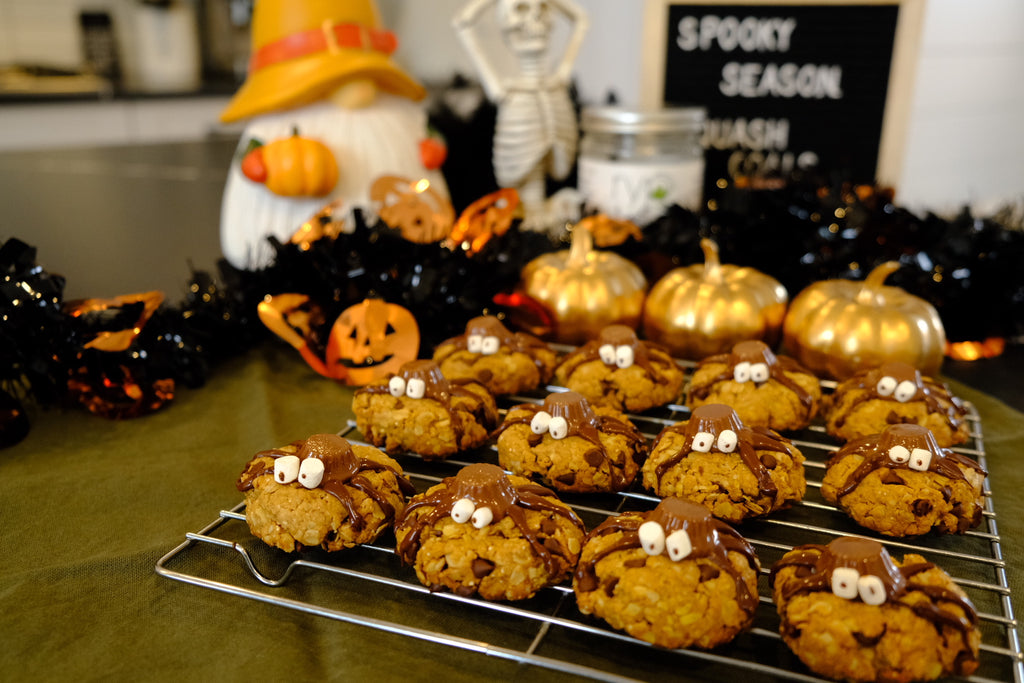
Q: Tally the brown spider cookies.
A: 12